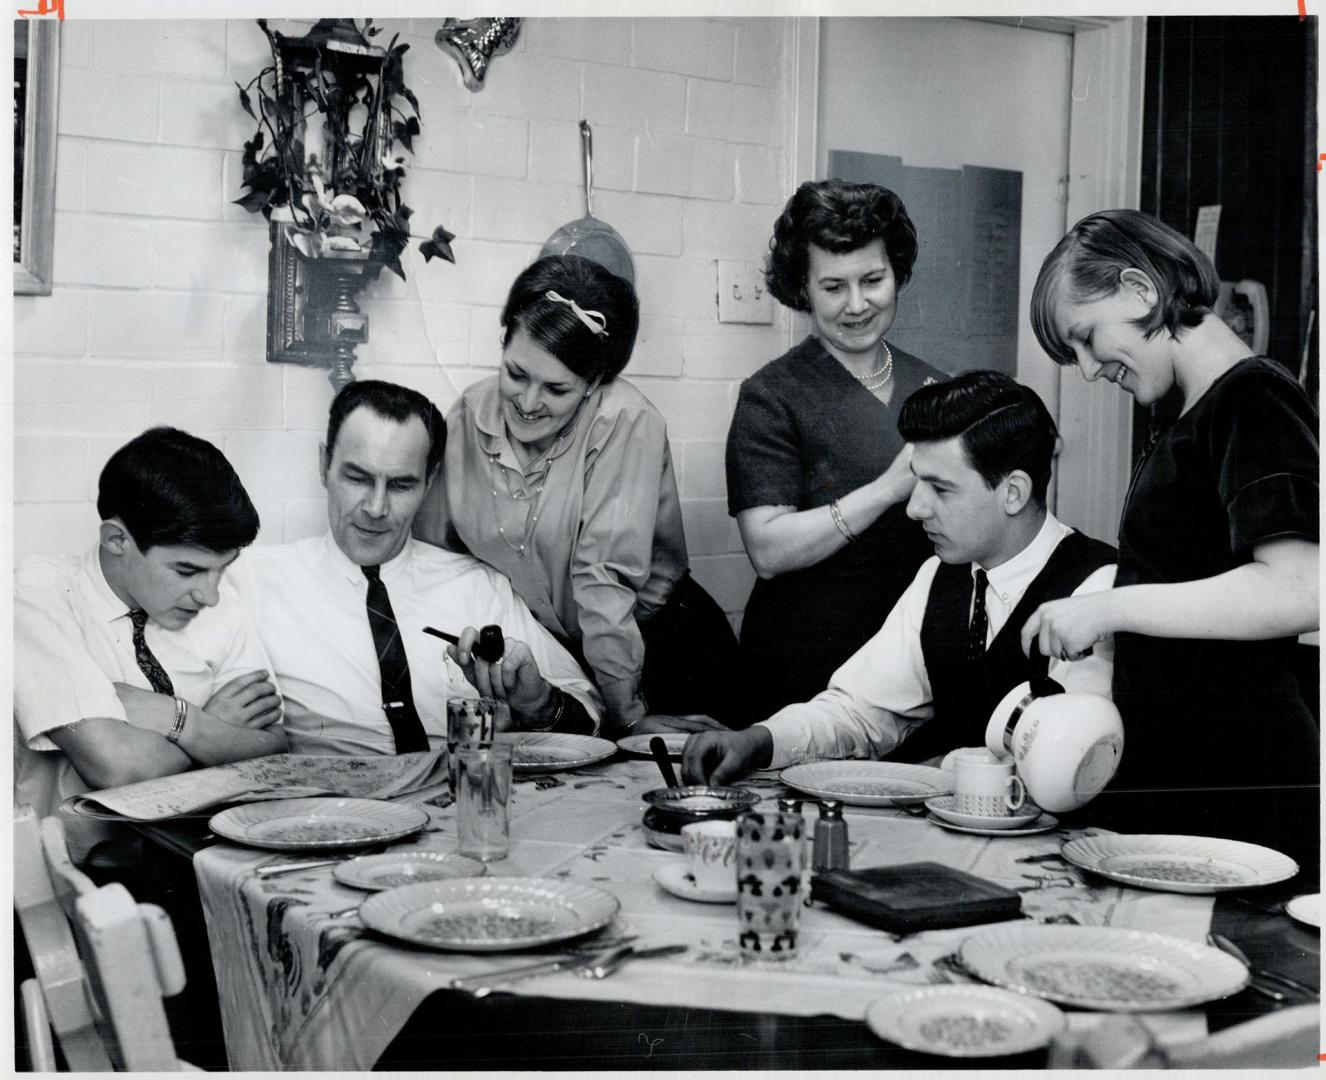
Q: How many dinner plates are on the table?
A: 6